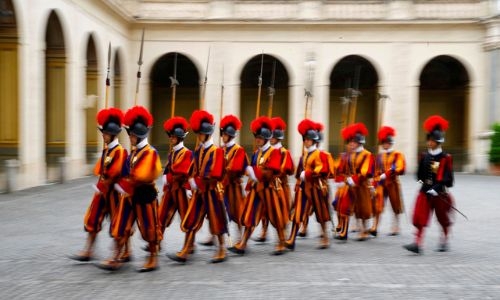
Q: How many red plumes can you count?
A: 13